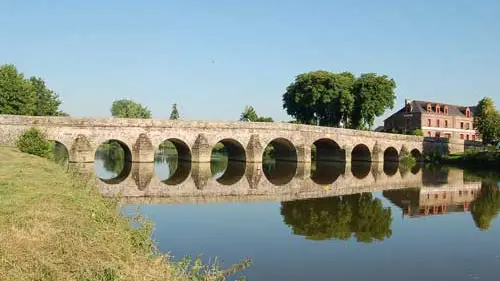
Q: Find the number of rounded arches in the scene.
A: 9